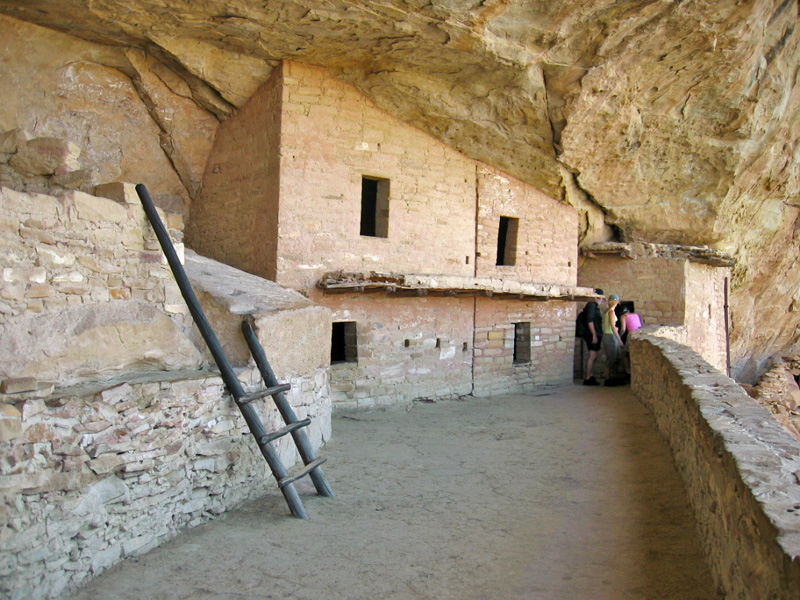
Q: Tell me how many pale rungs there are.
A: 3